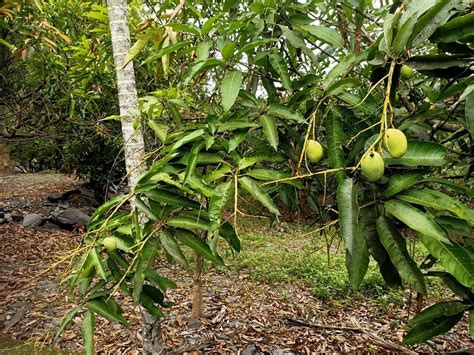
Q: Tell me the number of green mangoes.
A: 5